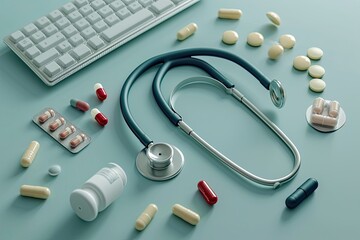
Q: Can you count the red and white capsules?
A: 2